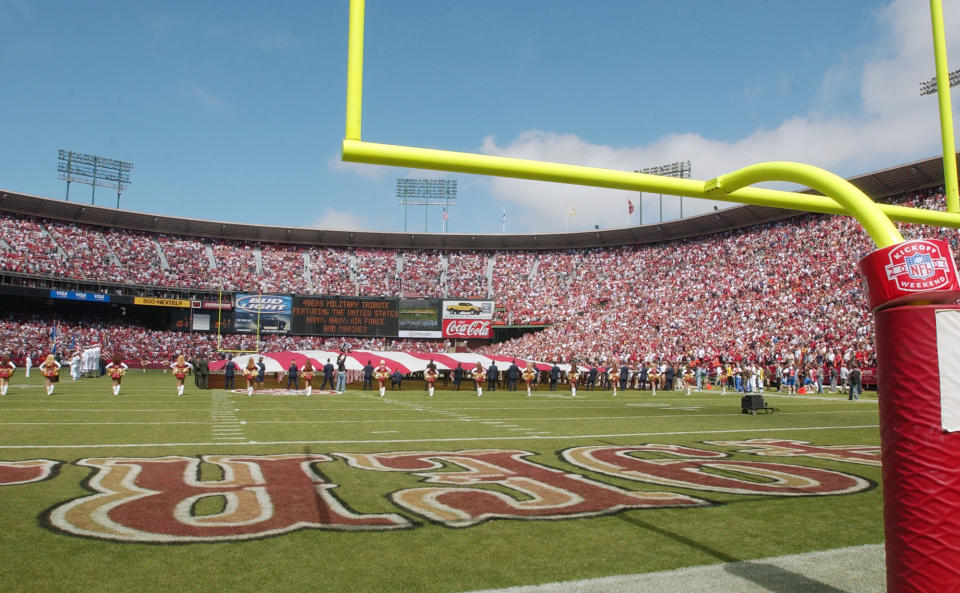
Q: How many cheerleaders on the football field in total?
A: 15